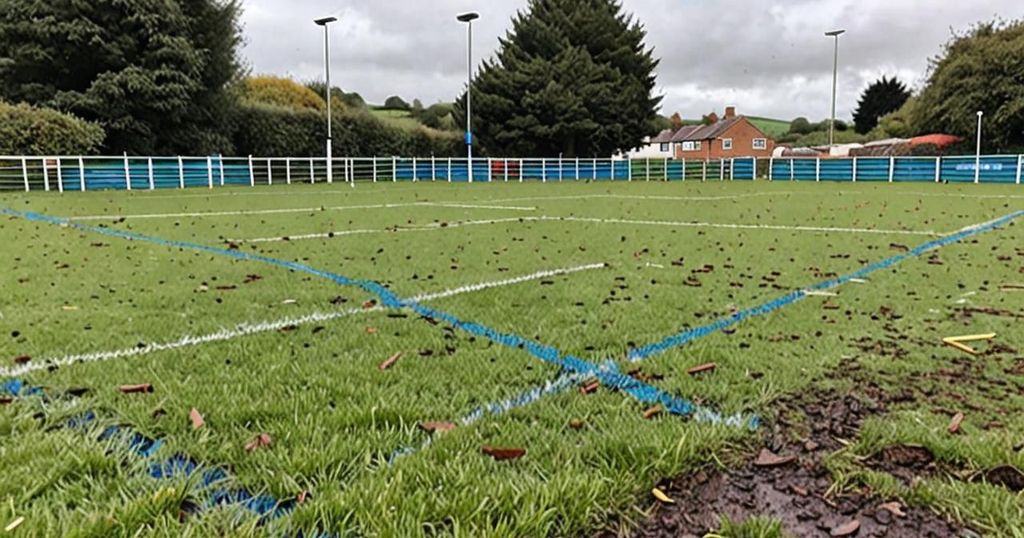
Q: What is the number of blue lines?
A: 3